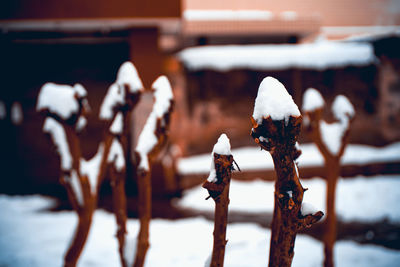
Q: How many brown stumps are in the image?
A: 6